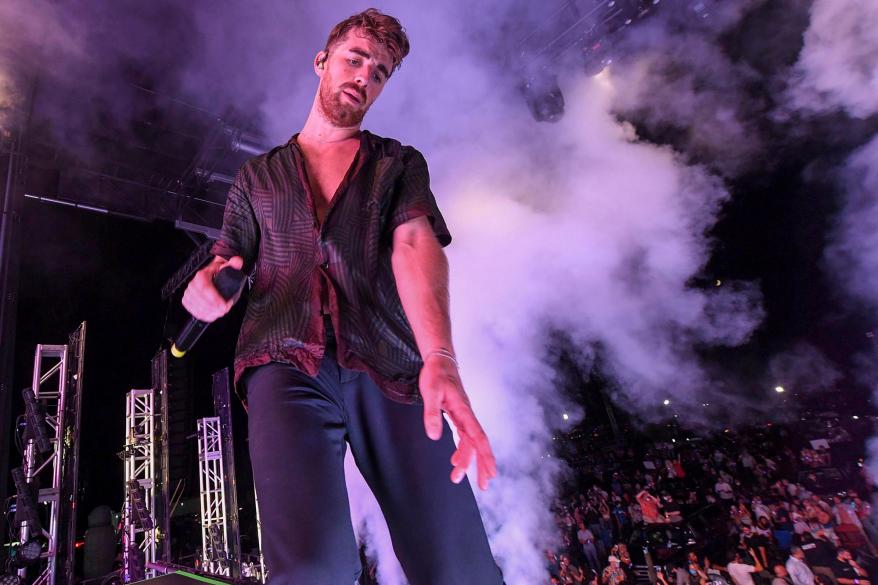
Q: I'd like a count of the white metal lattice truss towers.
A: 3